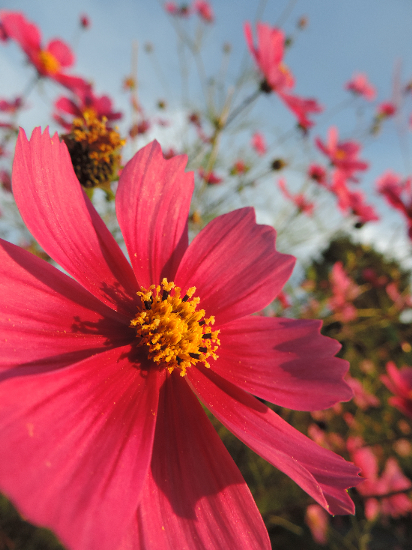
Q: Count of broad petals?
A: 8